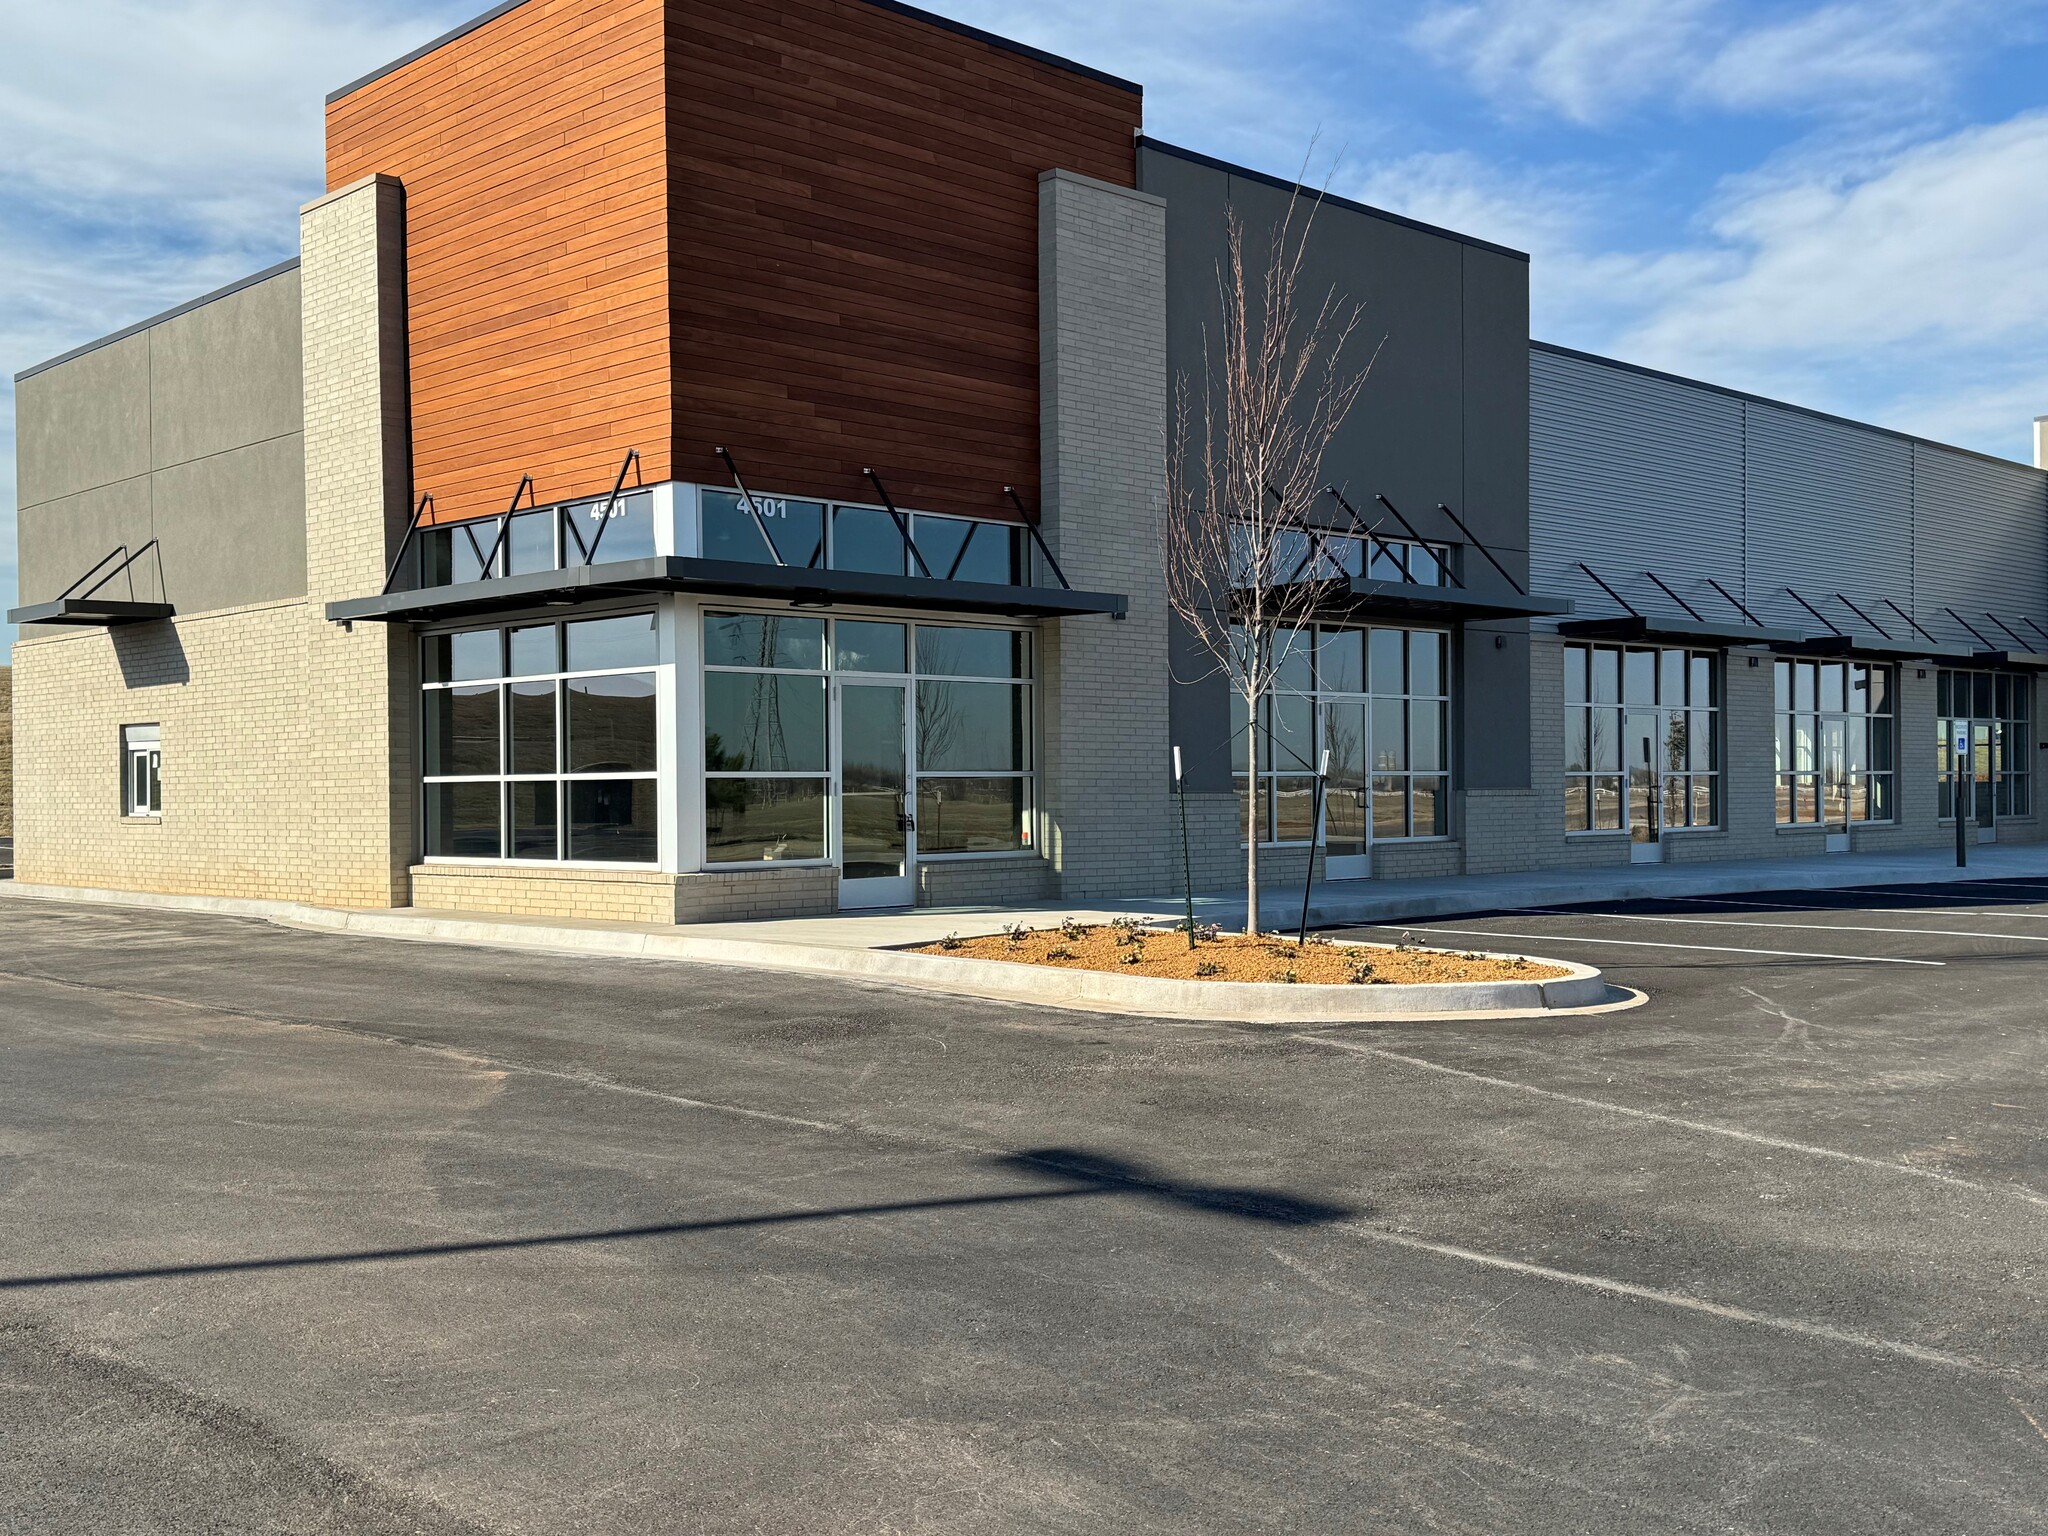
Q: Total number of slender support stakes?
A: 2